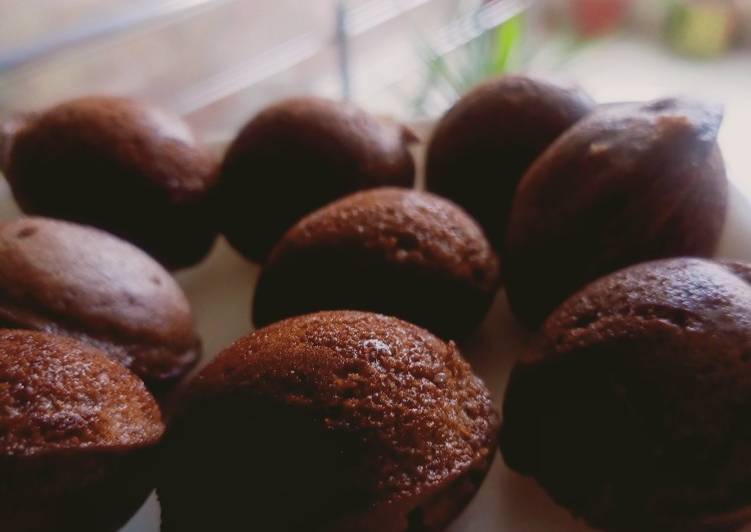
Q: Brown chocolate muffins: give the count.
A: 9